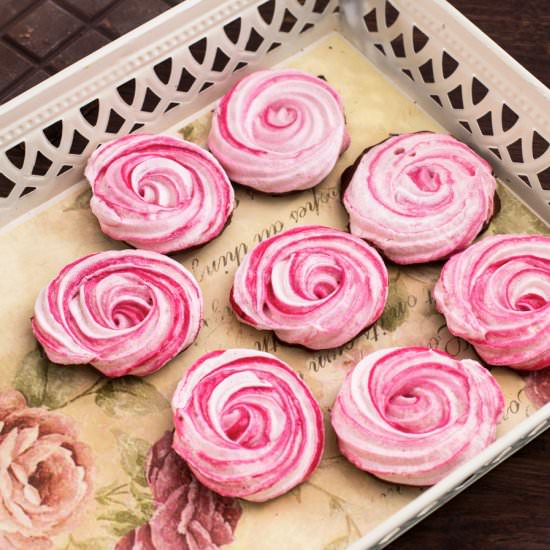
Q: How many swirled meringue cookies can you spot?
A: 8